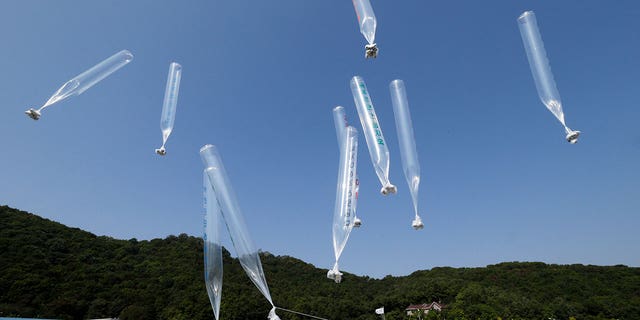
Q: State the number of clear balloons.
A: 10